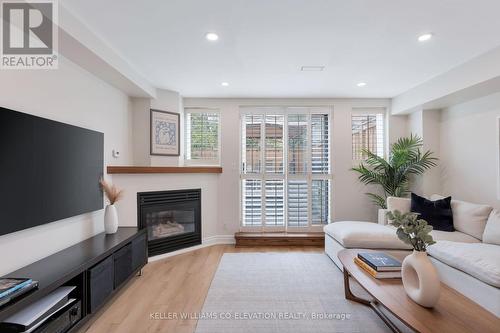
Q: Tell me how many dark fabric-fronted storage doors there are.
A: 3